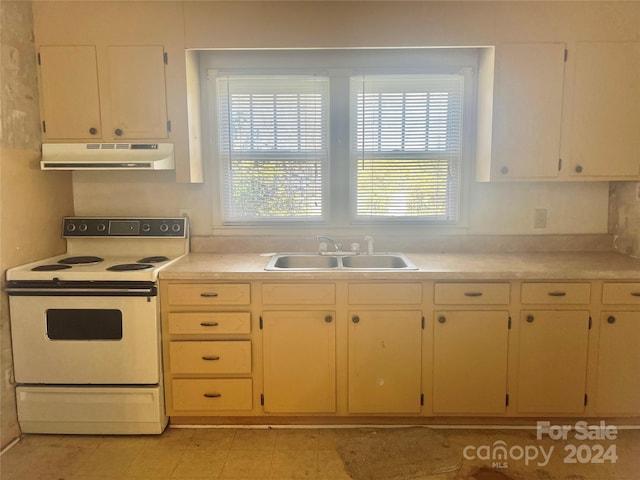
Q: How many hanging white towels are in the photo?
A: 0